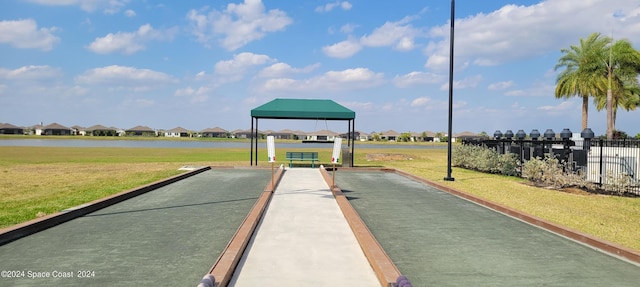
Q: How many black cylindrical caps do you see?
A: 7